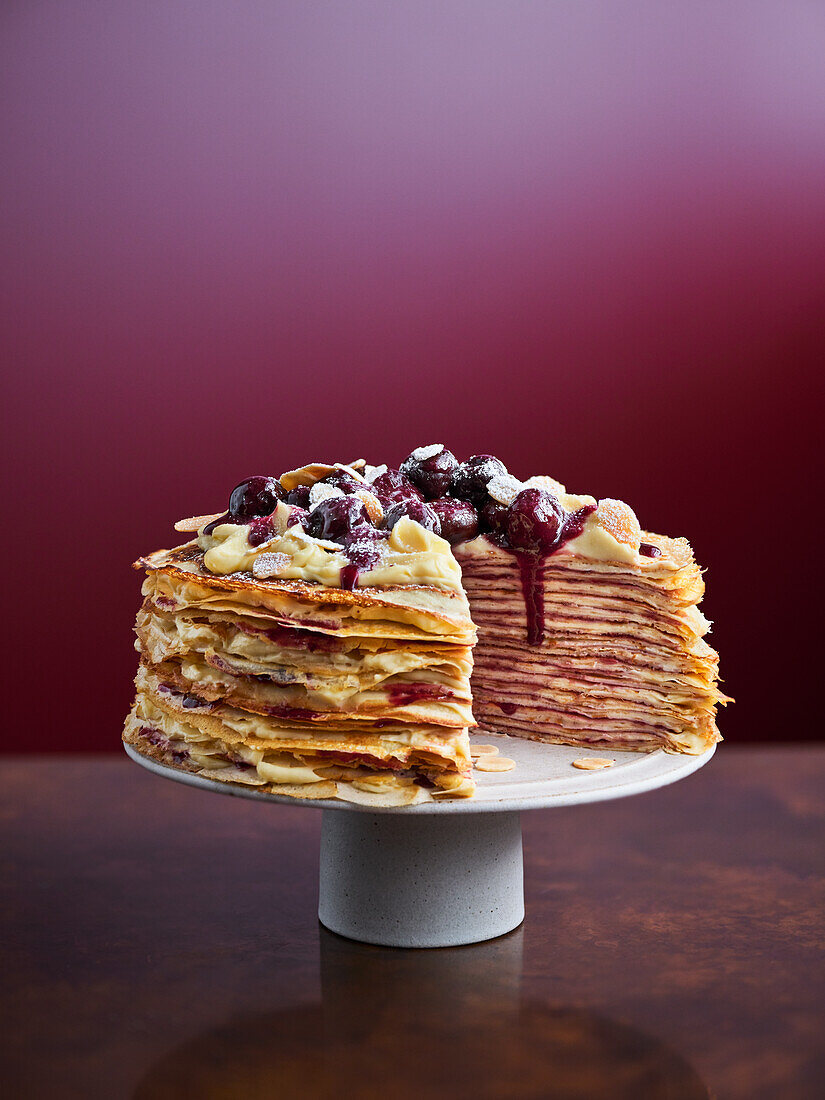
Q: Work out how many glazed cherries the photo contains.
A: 11